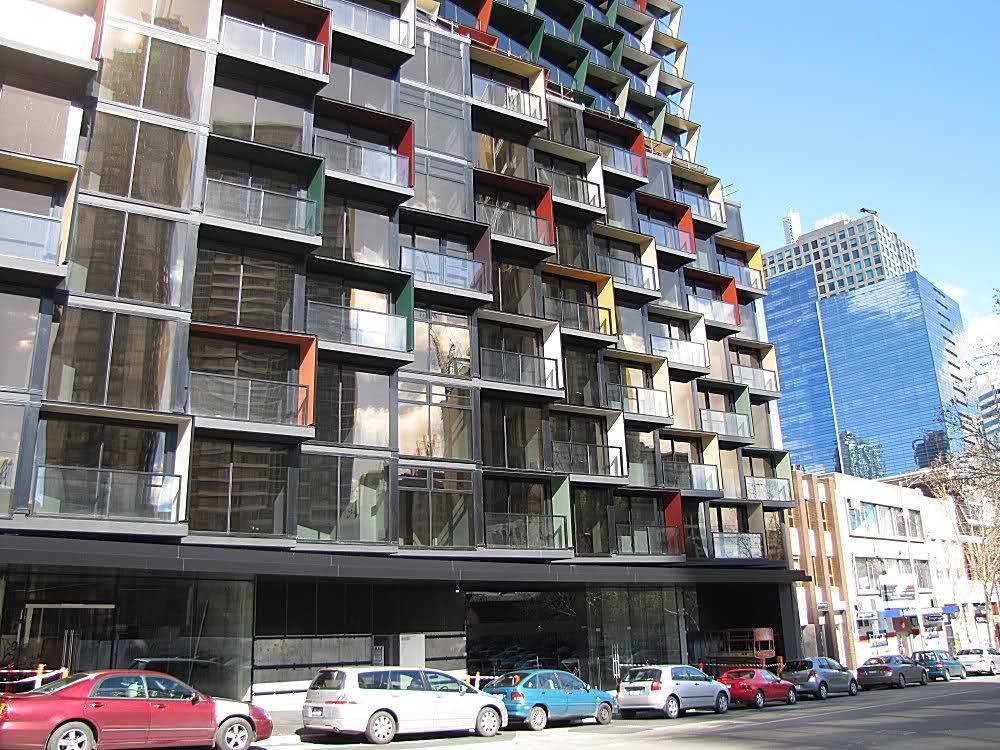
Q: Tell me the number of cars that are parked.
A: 9